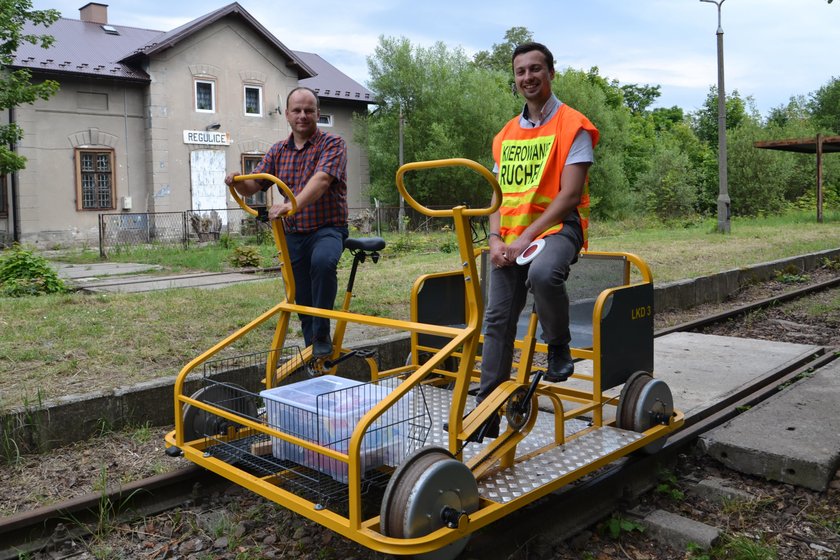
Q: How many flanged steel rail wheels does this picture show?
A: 4